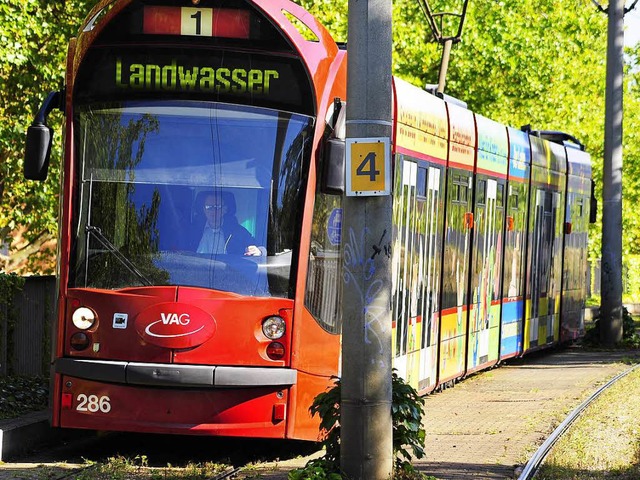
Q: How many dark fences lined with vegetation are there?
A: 1